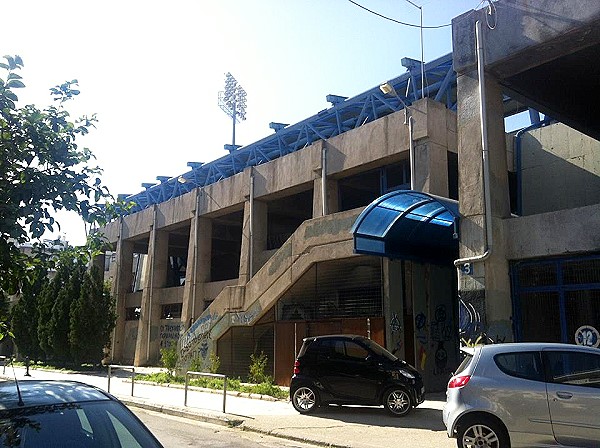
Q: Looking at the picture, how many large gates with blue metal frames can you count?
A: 1